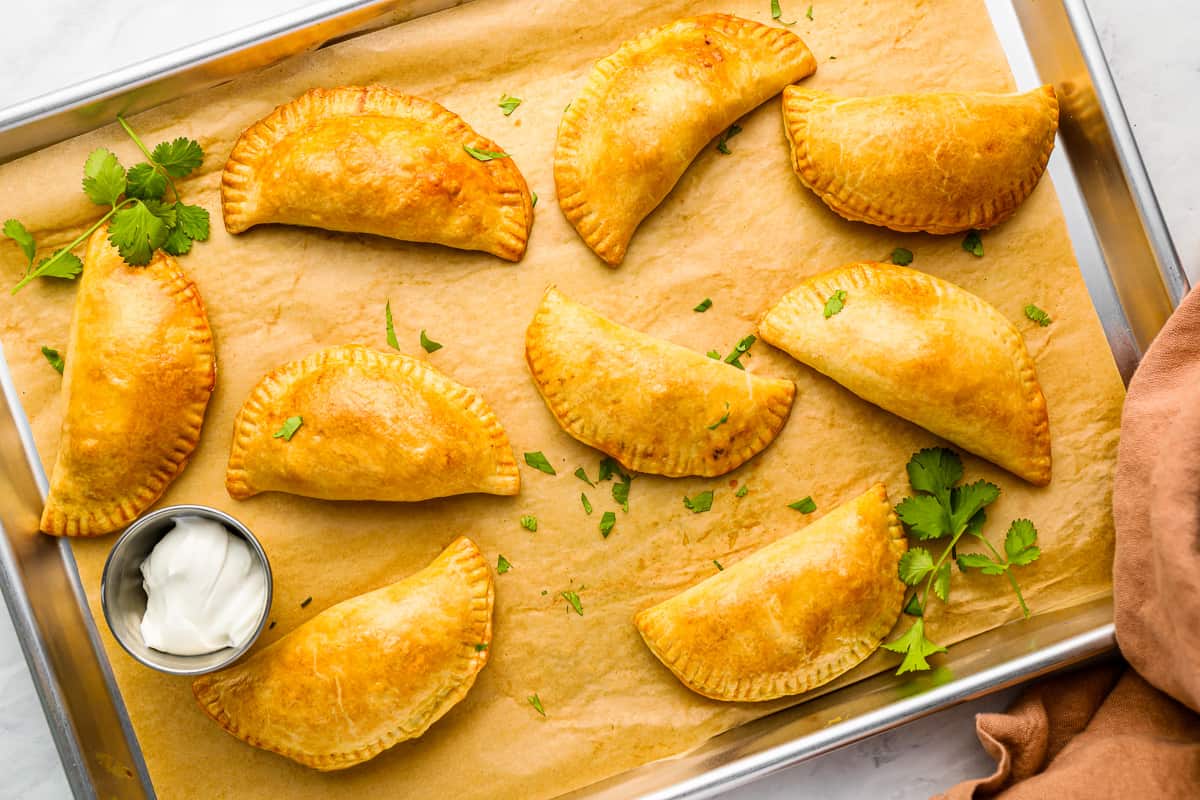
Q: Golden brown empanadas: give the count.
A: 9